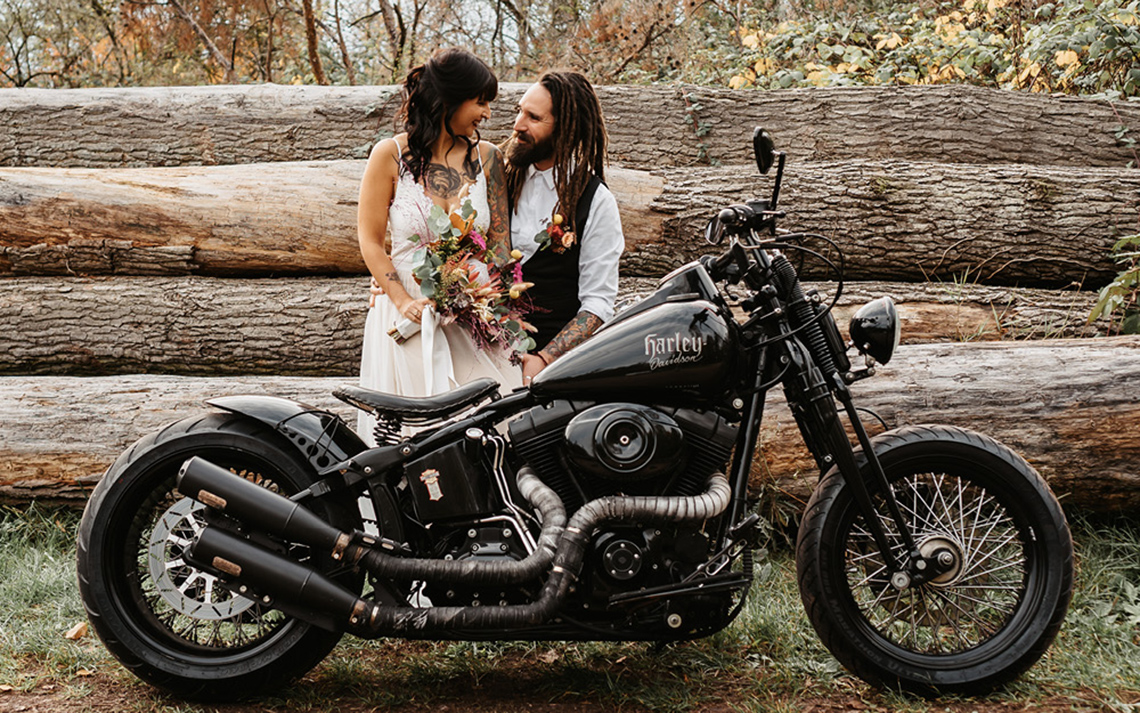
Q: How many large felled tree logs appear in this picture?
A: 4